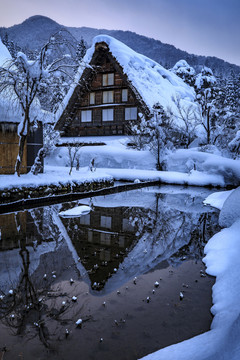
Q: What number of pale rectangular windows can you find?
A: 7